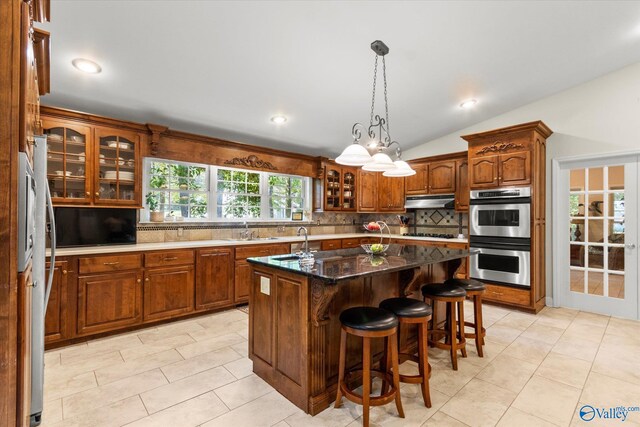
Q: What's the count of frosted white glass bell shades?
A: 3